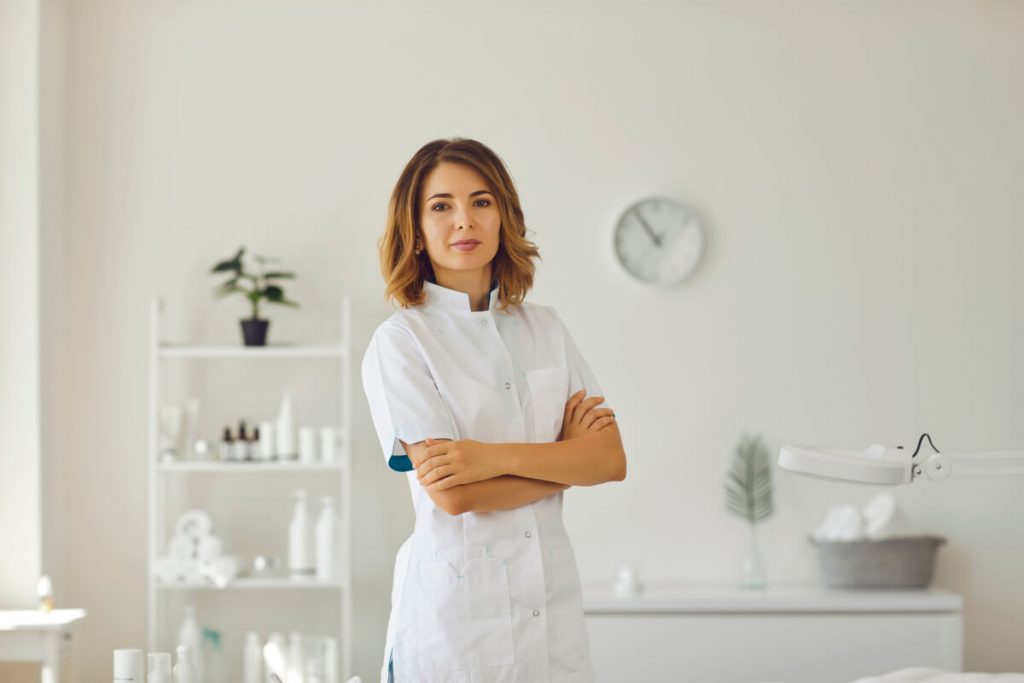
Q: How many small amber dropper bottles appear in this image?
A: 3